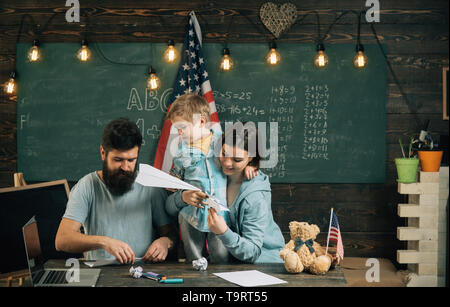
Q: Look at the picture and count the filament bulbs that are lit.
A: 9